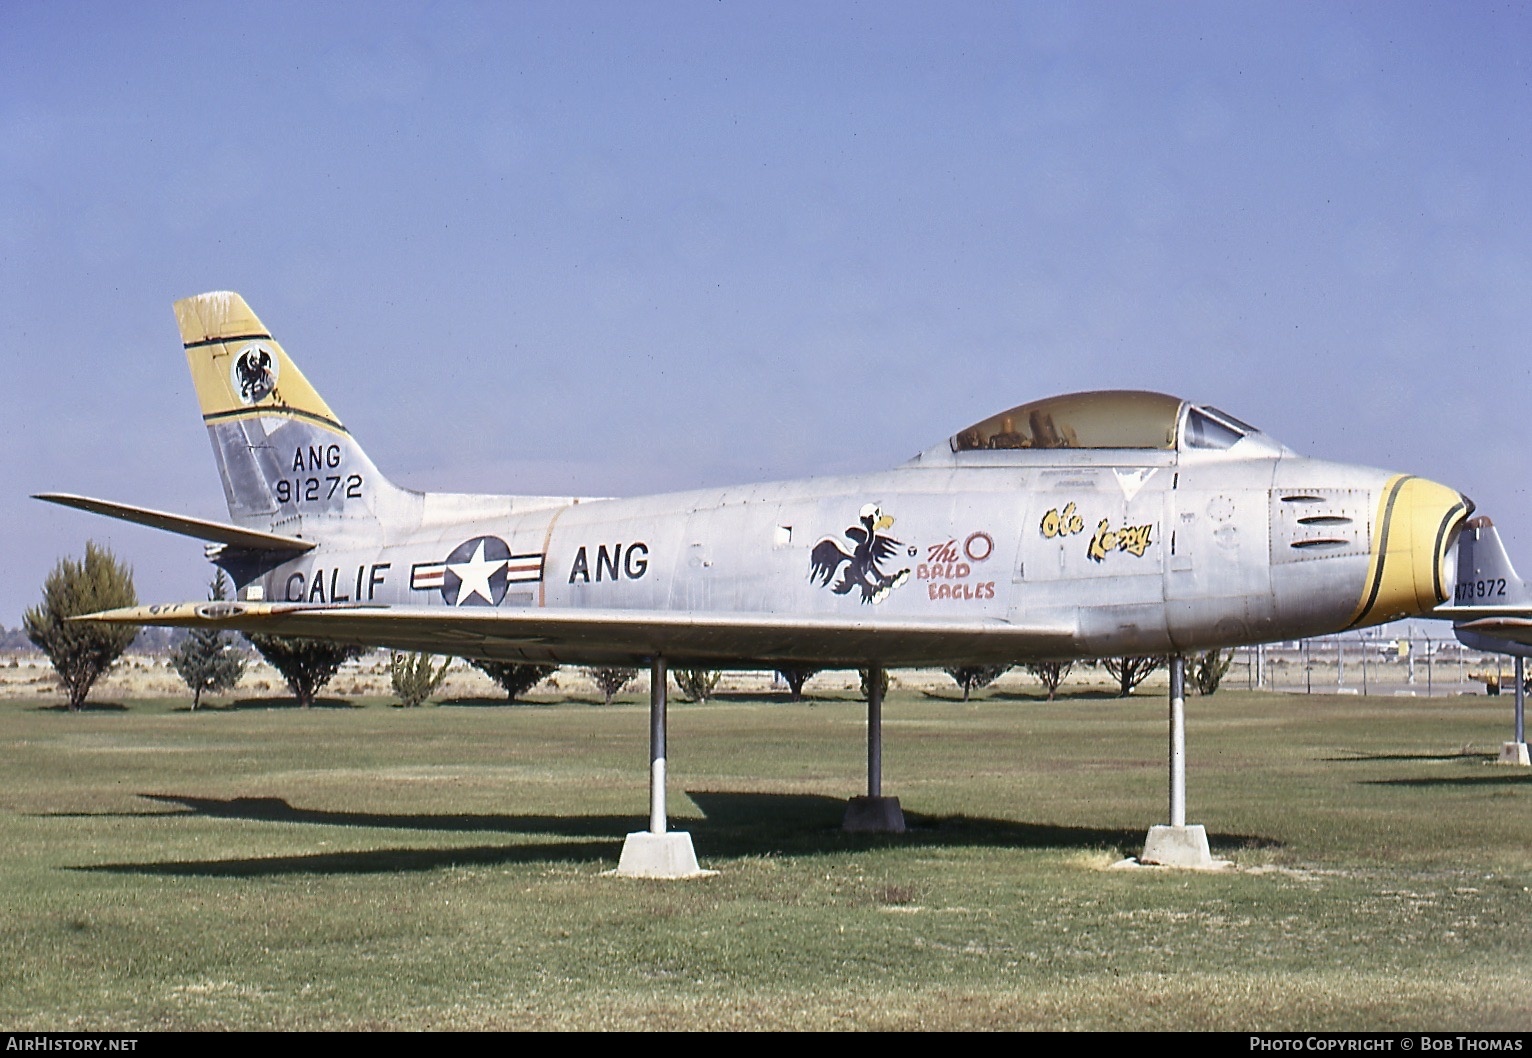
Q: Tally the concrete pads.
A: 4